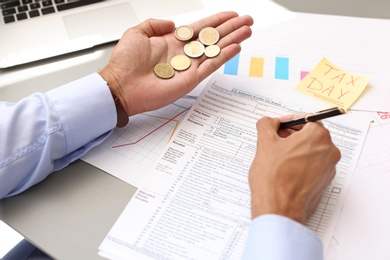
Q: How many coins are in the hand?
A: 6